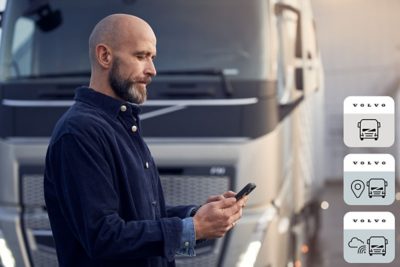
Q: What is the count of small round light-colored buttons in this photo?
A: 4